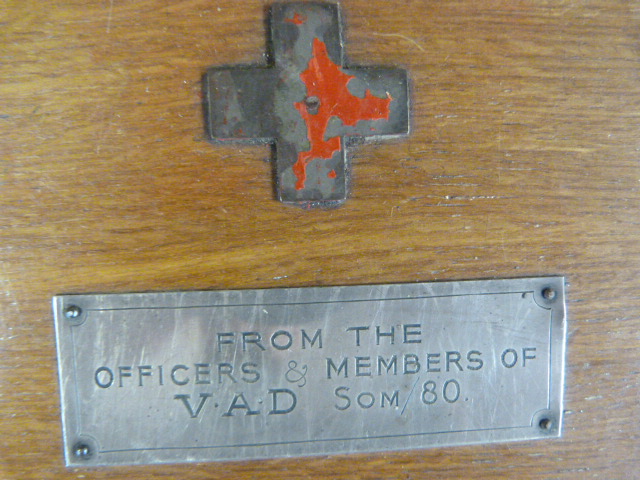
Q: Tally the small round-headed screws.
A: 4